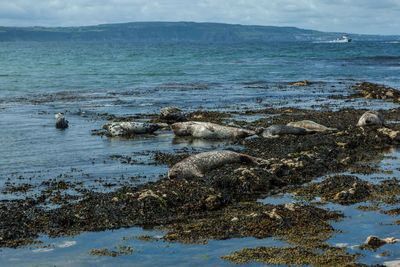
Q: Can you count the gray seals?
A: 8